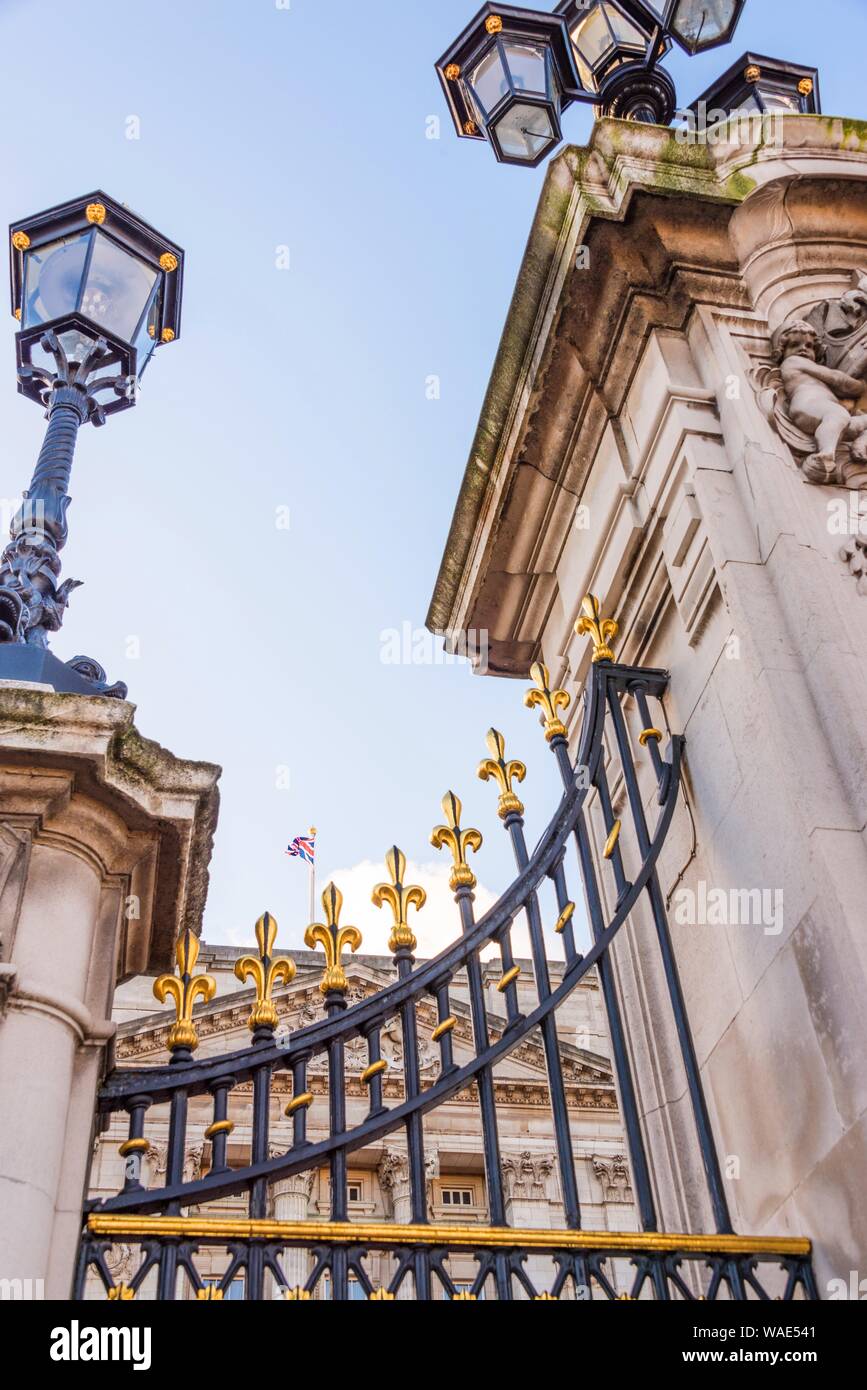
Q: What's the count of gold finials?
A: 8